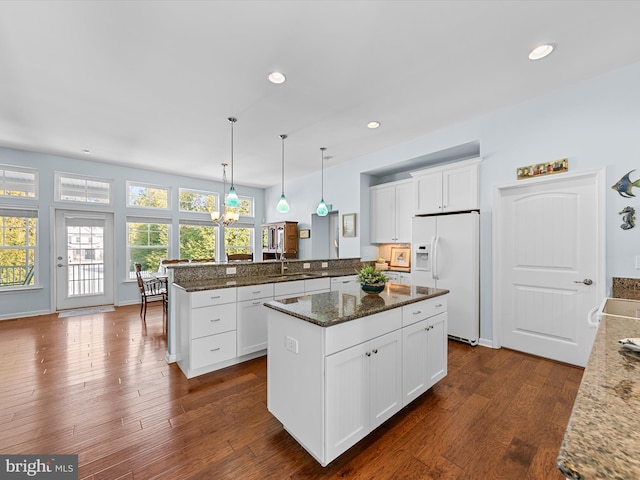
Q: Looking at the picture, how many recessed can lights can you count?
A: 3